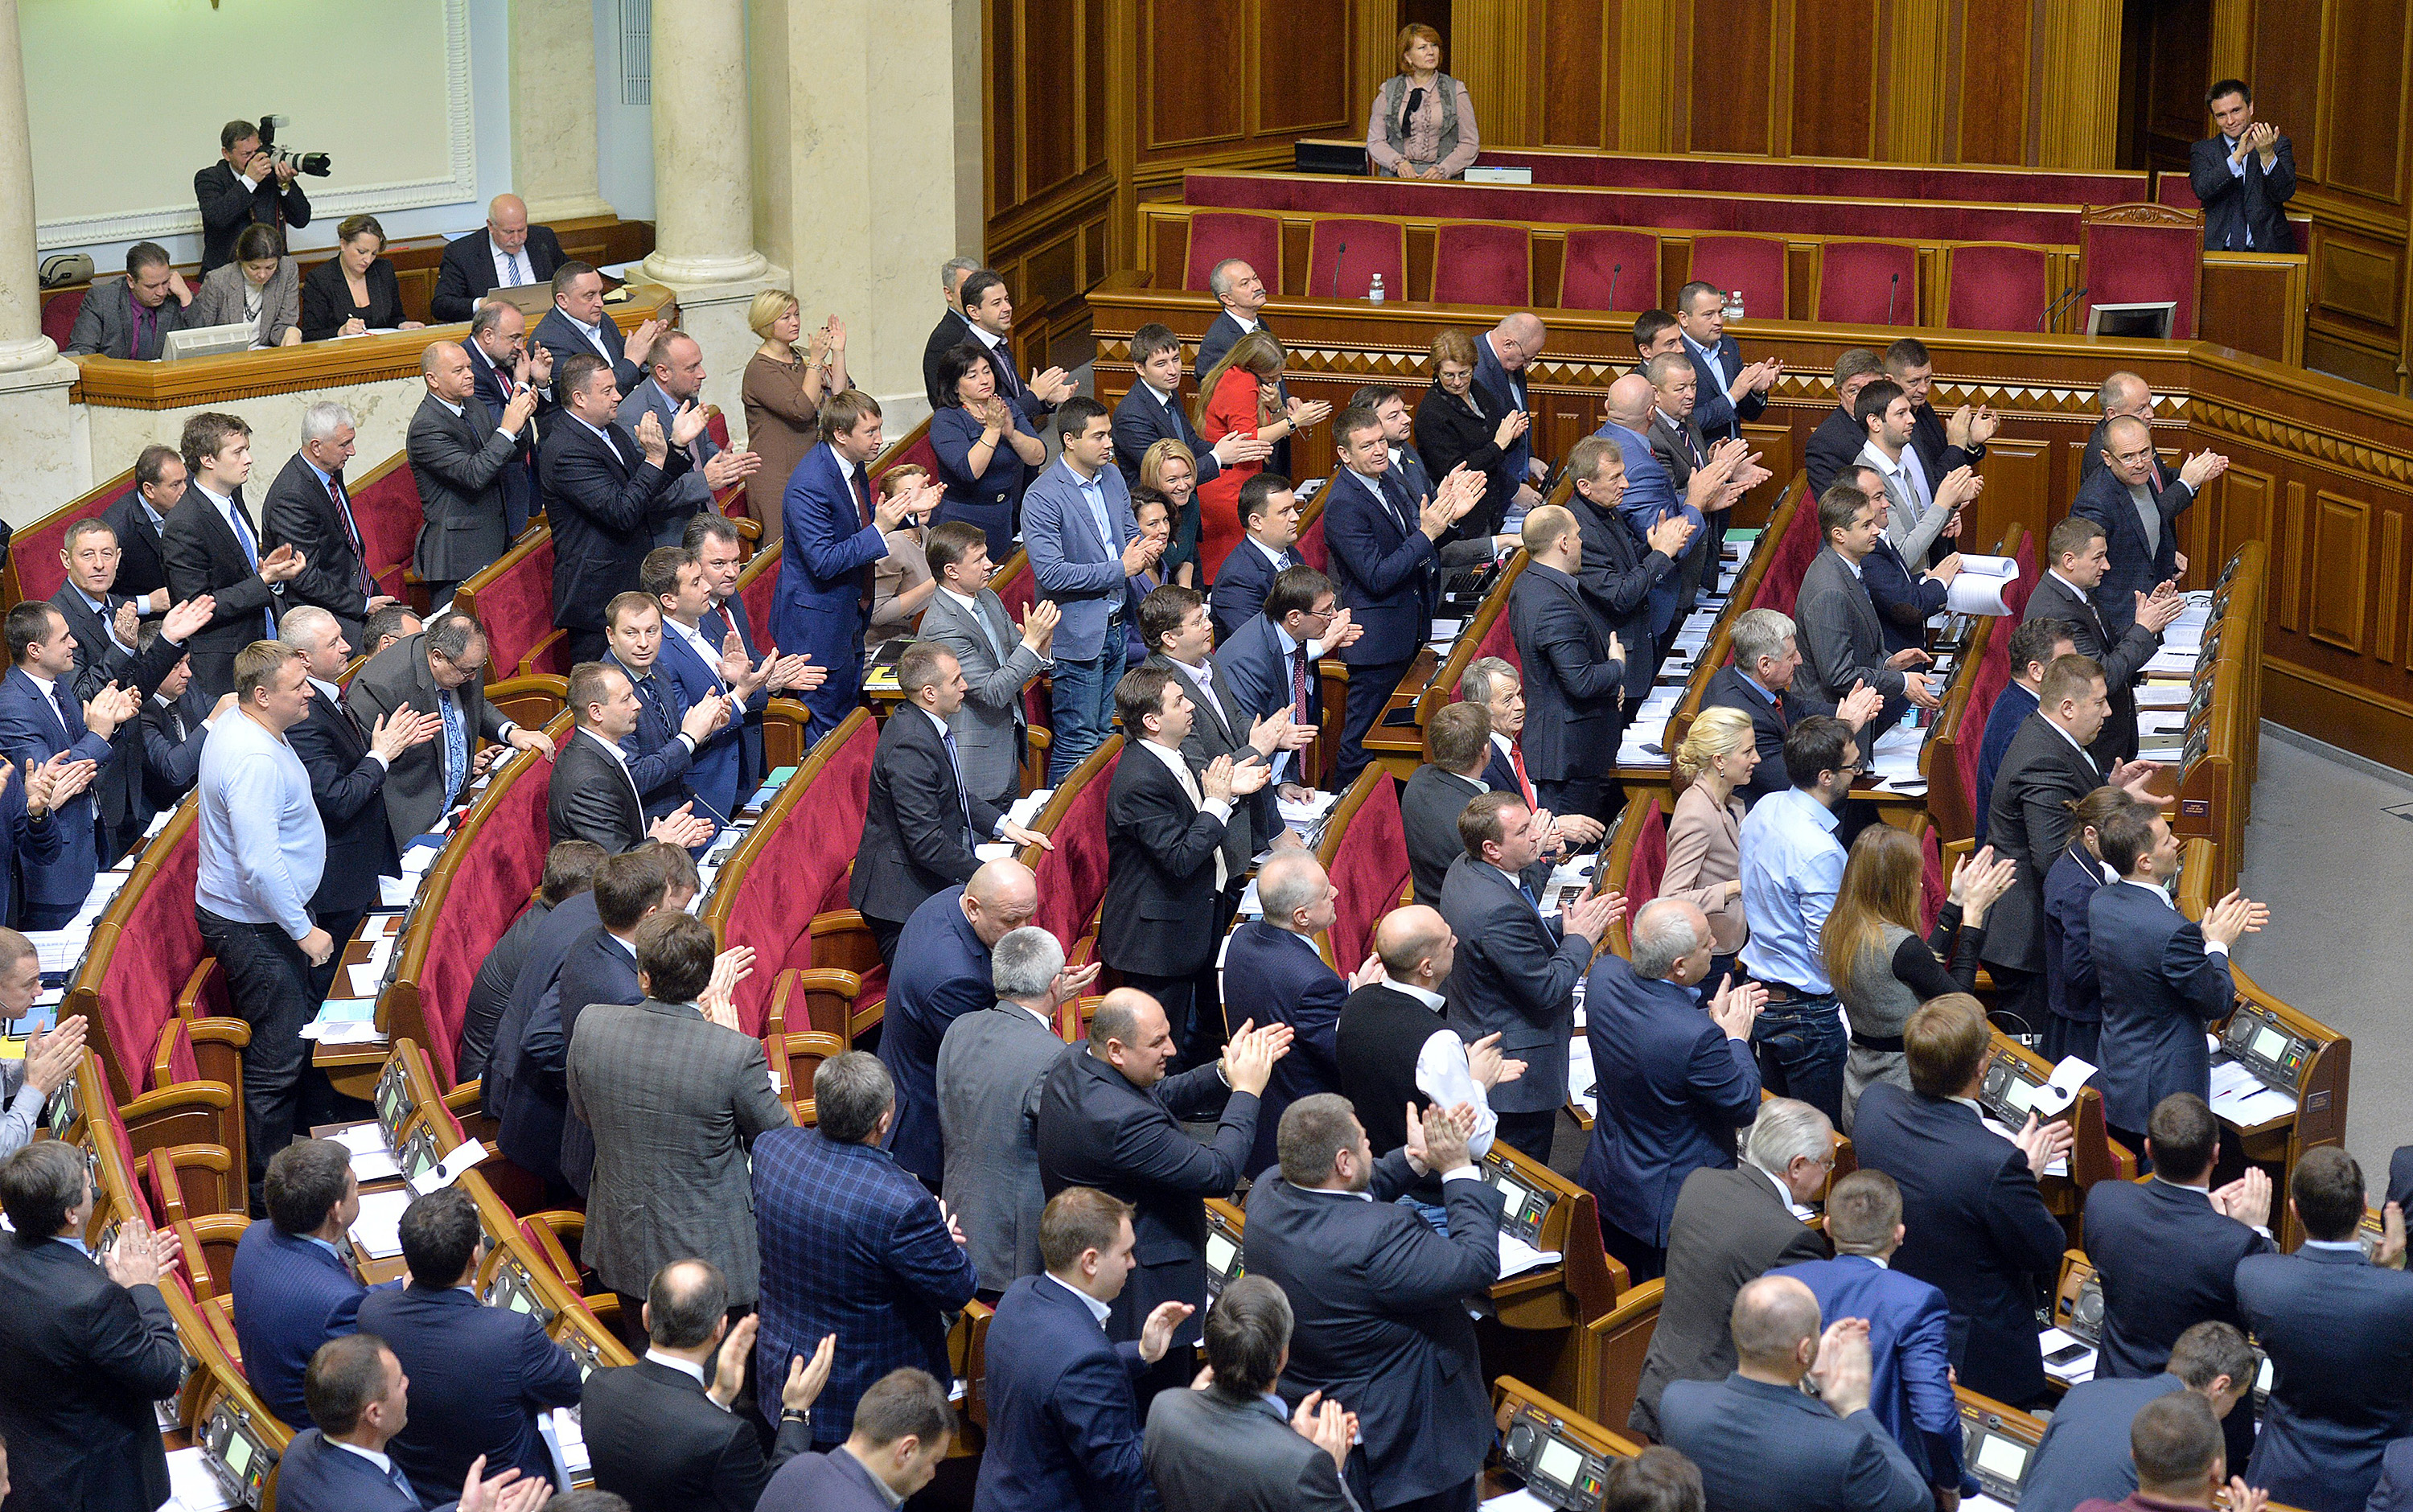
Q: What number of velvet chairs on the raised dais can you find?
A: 8